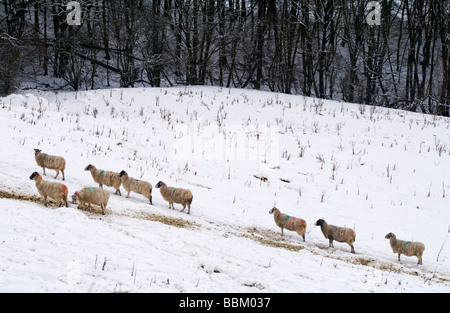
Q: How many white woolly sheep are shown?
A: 9